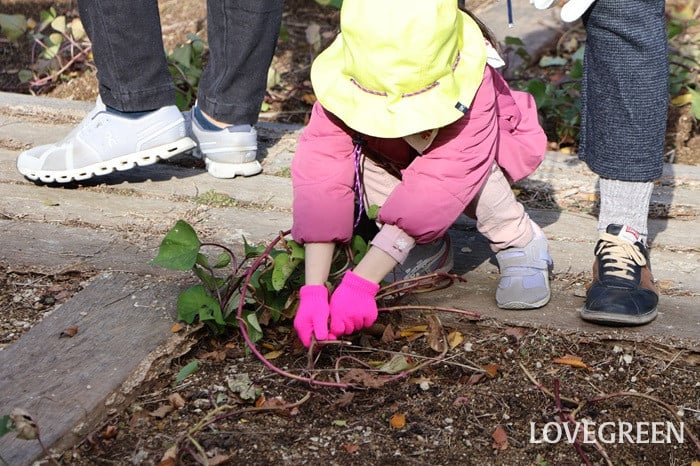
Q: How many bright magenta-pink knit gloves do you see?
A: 2